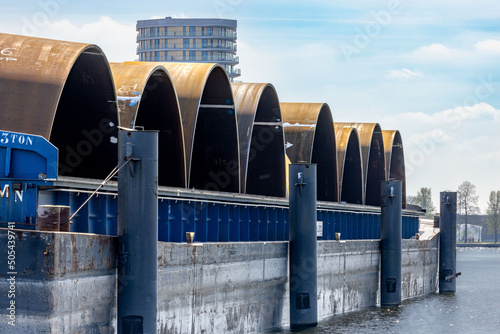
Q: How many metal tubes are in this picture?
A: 8